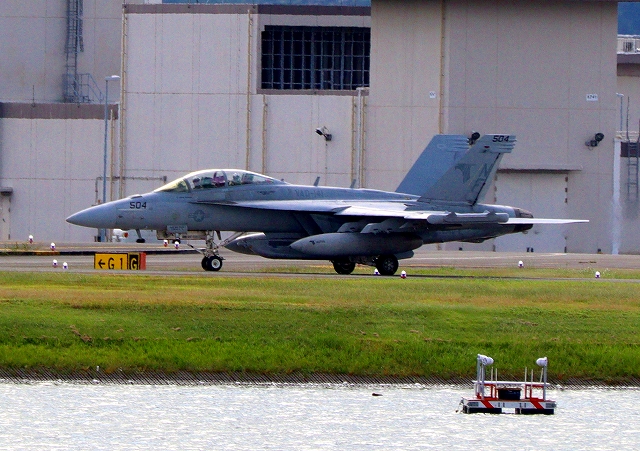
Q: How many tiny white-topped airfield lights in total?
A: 10